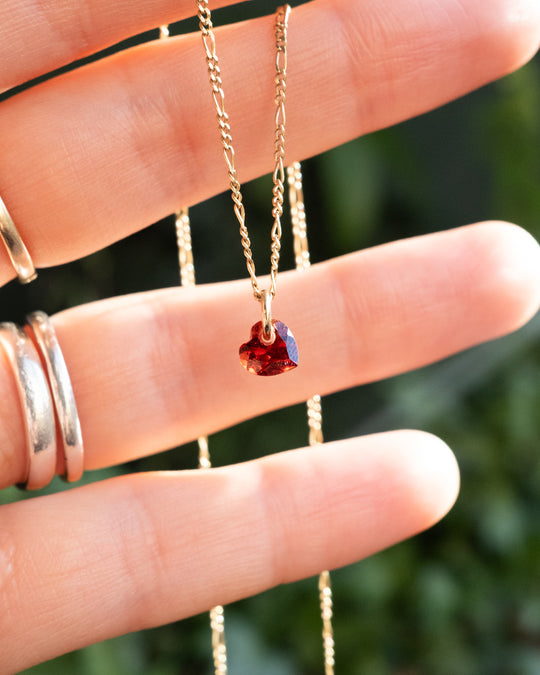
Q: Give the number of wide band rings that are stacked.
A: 2